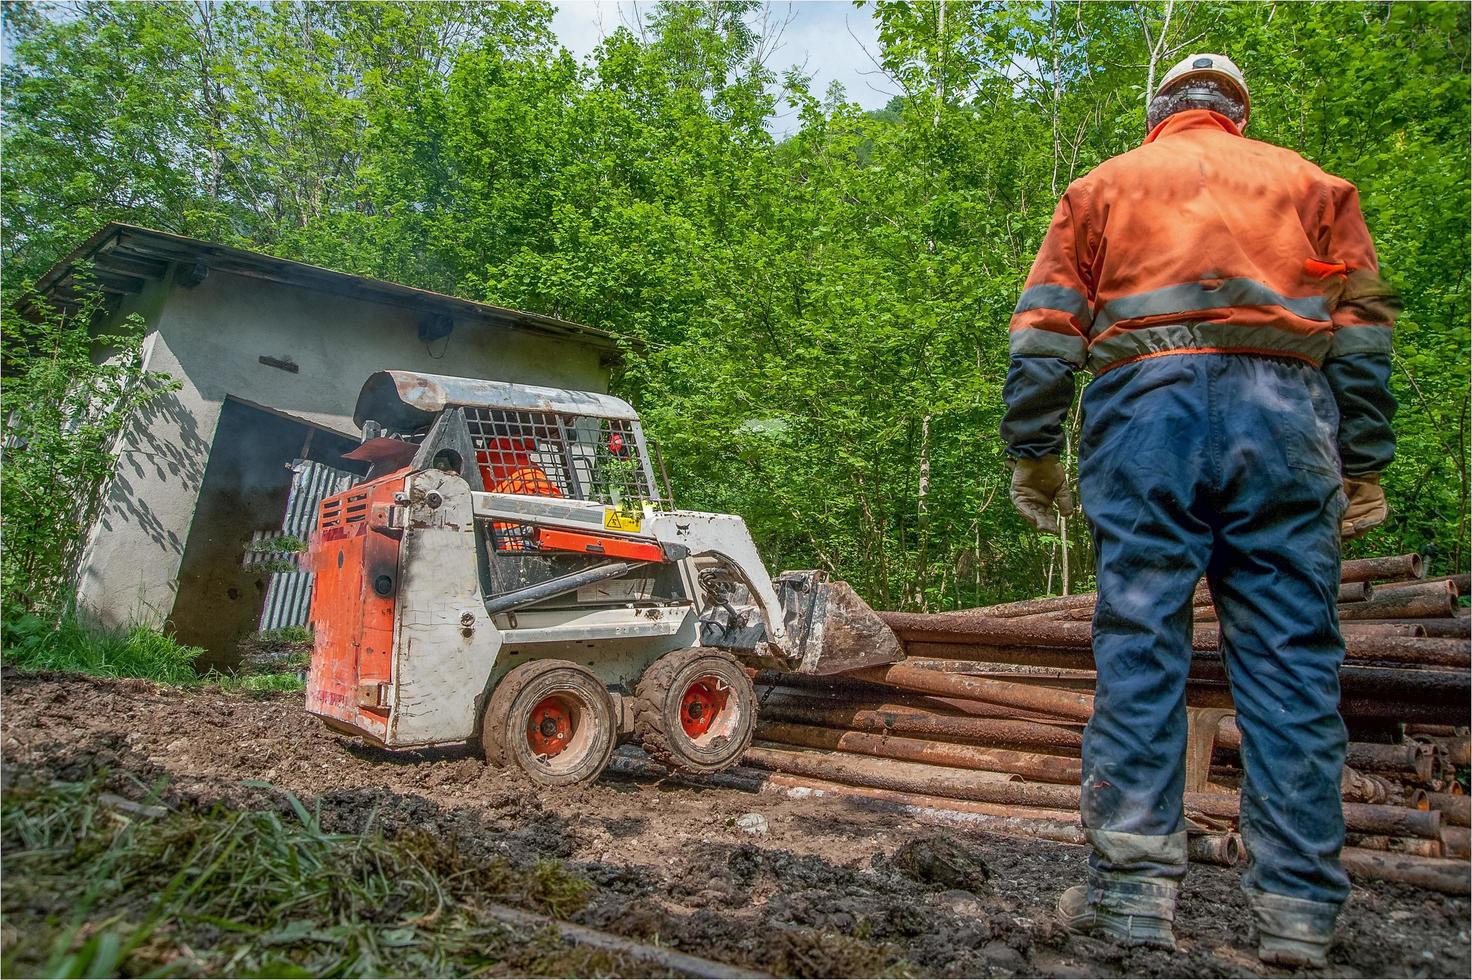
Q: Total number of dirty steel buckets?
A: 1